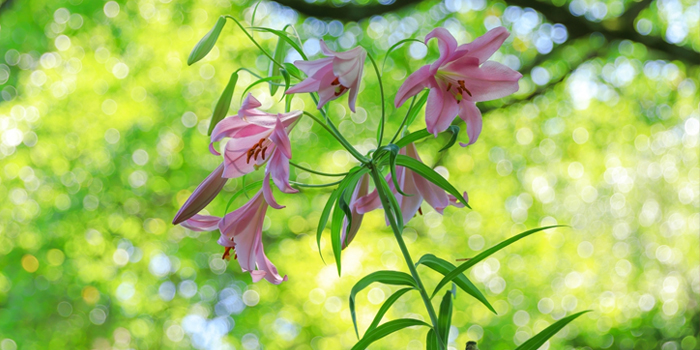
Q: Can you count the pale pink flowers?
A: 5